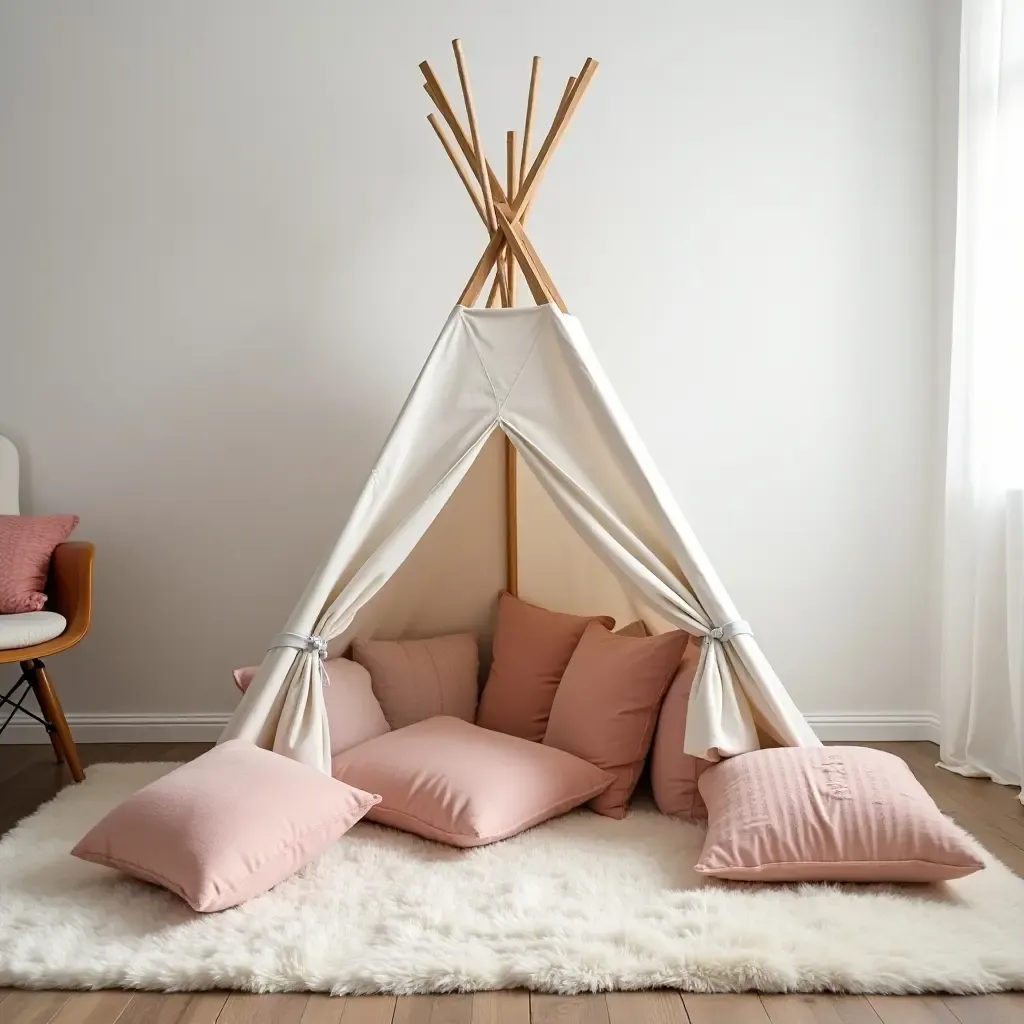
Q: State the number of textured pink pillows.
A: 2